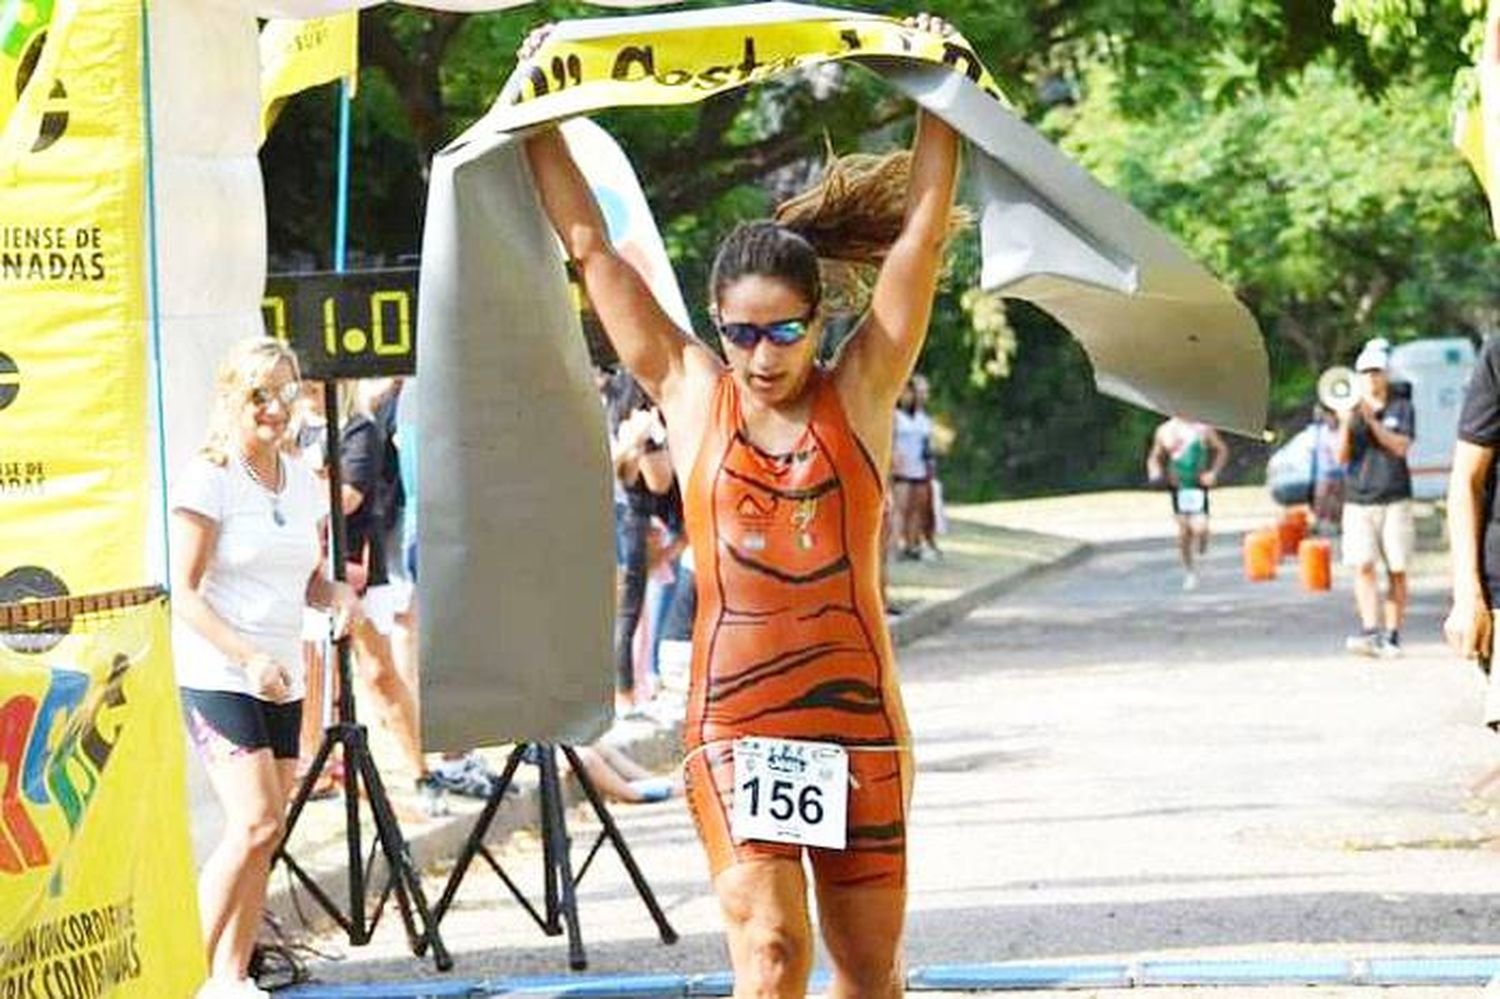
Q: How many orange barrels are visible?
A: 3